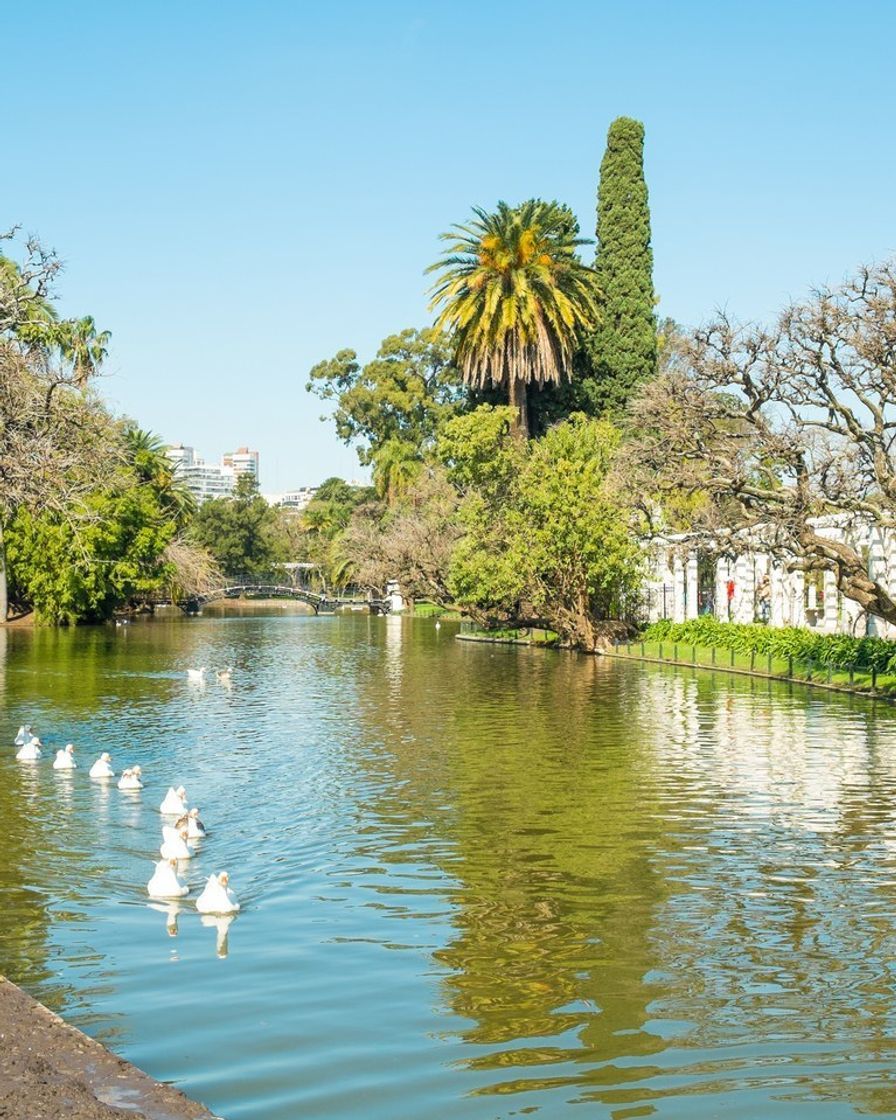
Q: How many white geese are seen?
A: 12